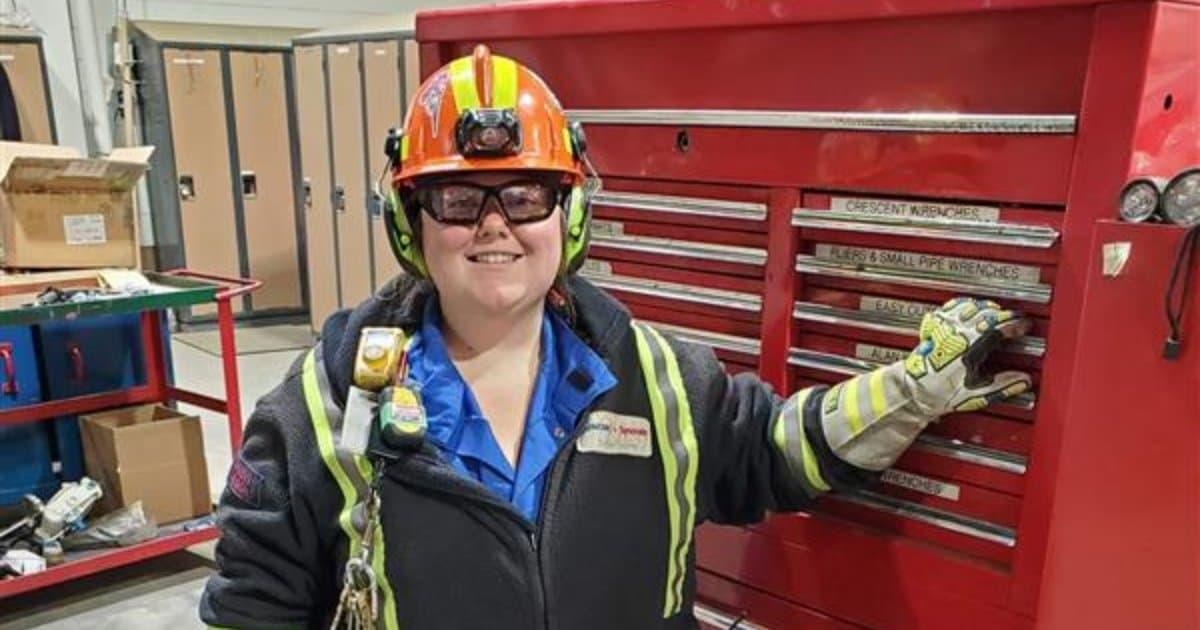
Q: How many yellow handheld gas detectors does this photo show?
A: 1